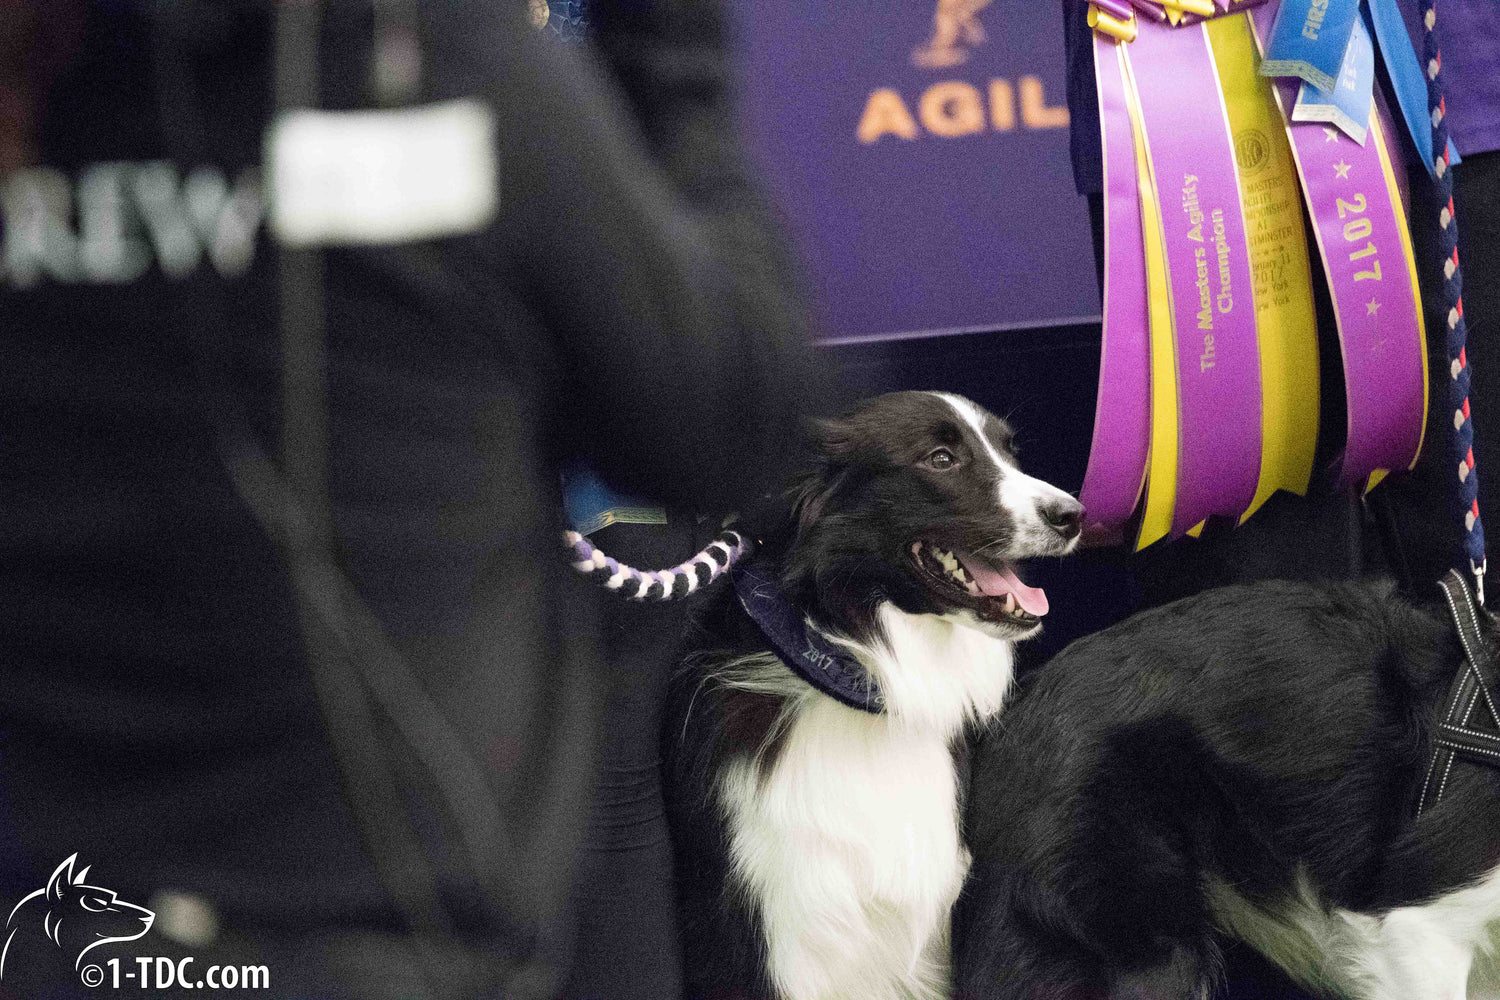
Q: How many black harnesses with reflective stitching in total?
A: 1